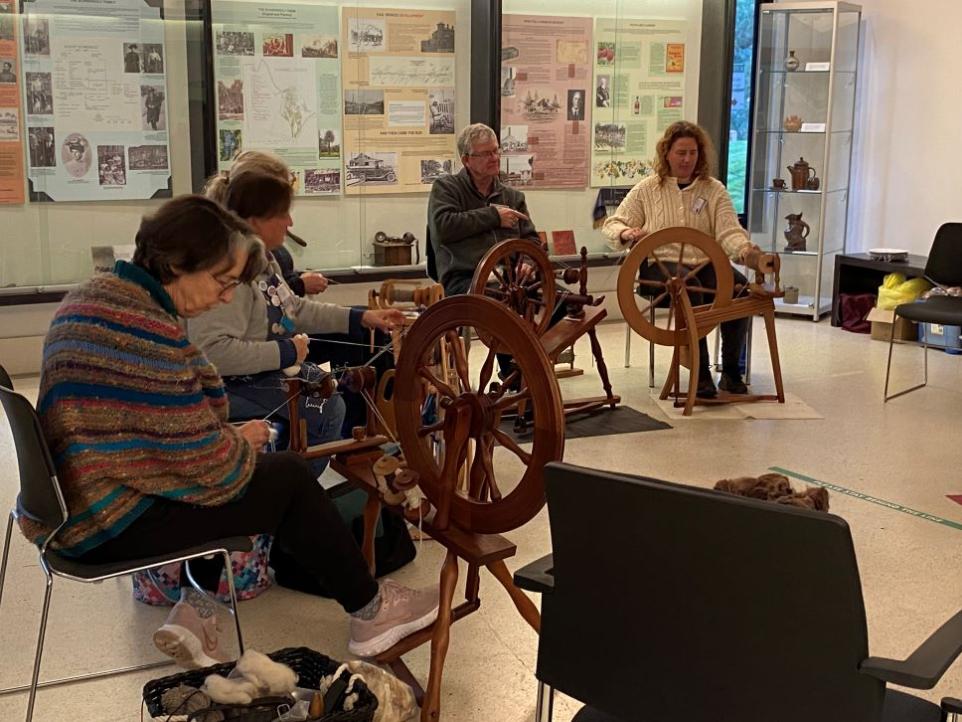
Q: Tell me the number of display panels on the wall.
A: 6